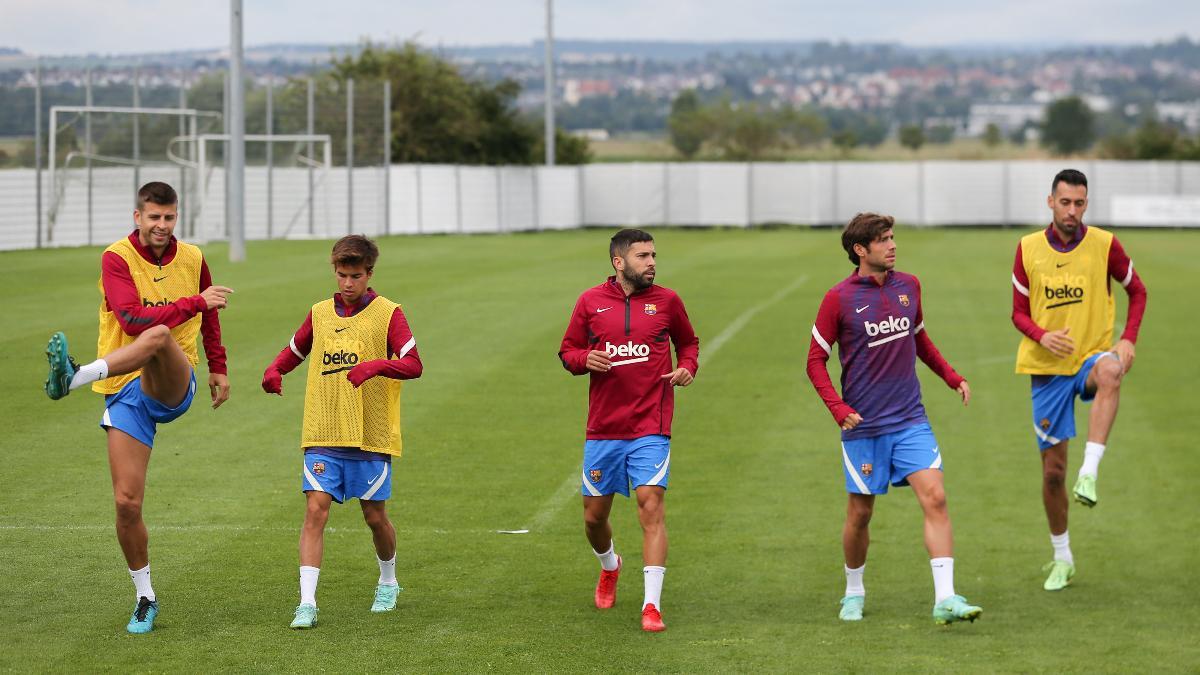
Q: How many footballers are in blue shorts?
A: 5